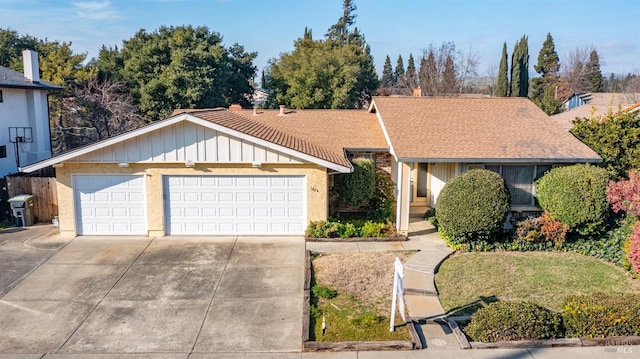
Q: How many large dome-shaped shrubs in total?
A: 2